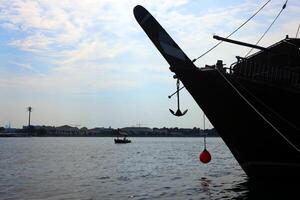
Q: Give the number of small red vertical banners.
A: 0